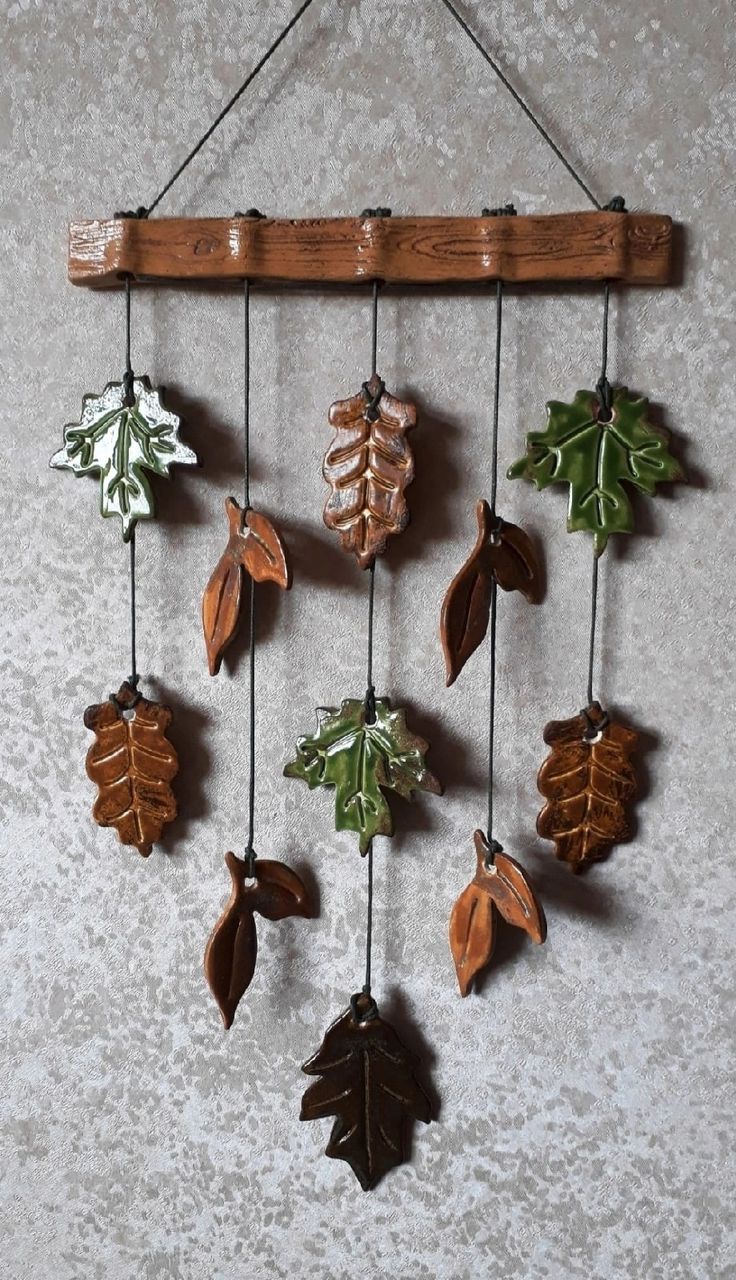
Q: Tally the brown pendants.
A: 8